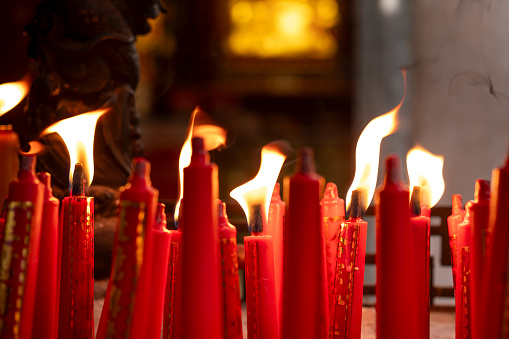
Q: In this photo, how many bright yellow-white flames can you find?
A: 6